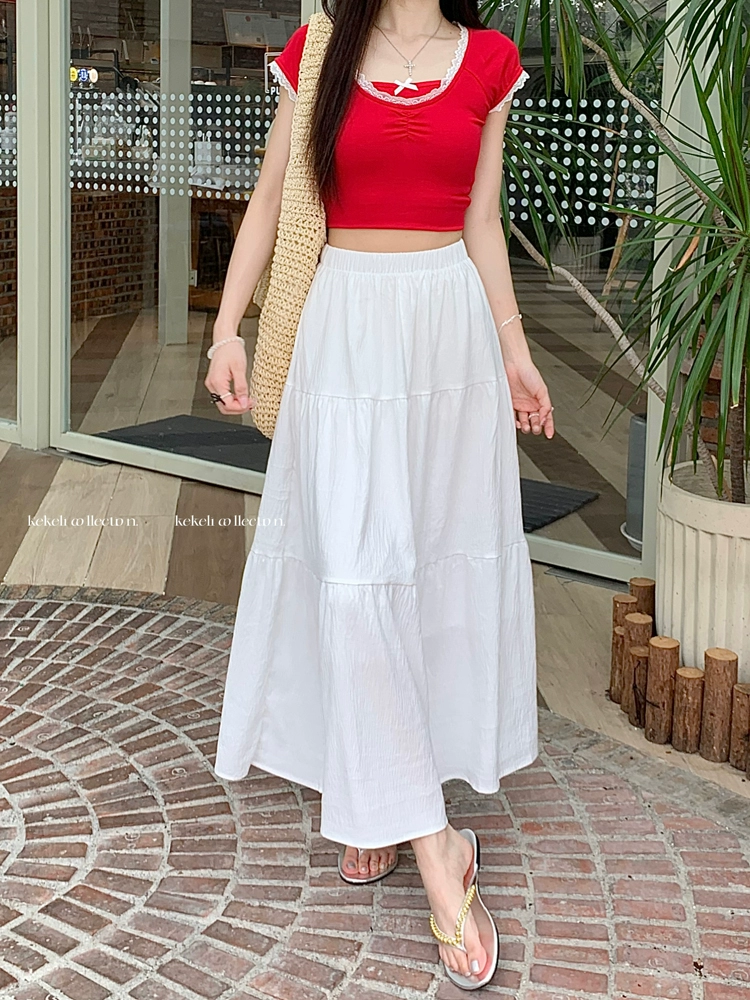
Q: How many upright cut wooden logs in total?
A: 9